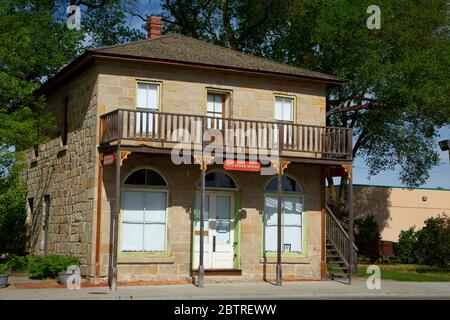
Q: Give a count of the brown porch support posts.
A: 4